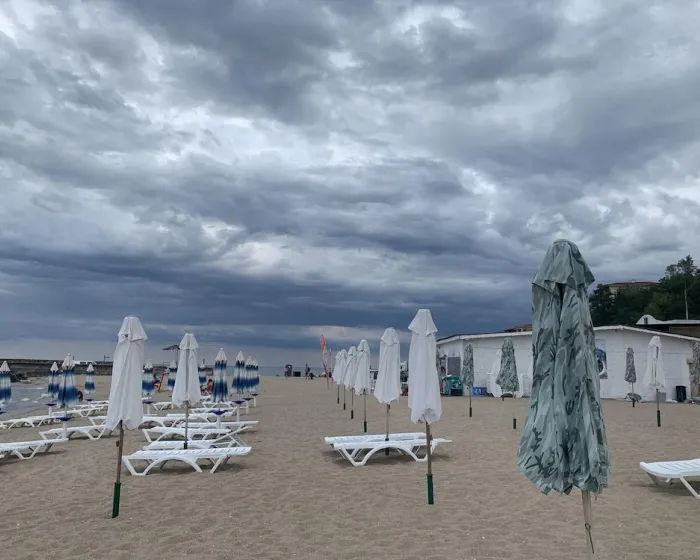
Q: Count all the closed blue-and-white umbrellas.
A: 11